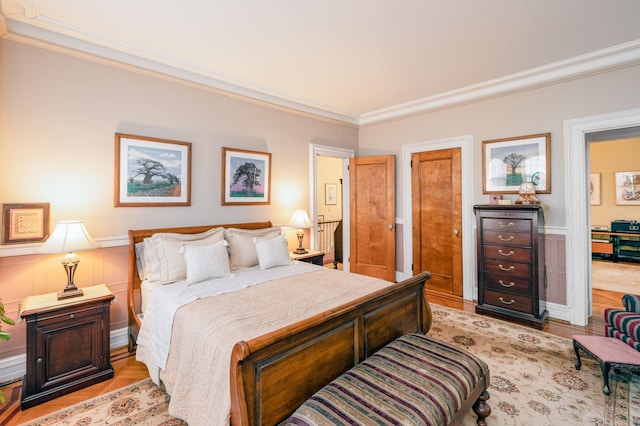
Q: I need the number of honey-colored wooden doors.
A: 2